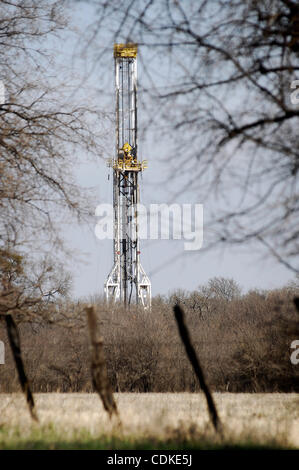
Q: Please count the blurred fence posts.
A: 3